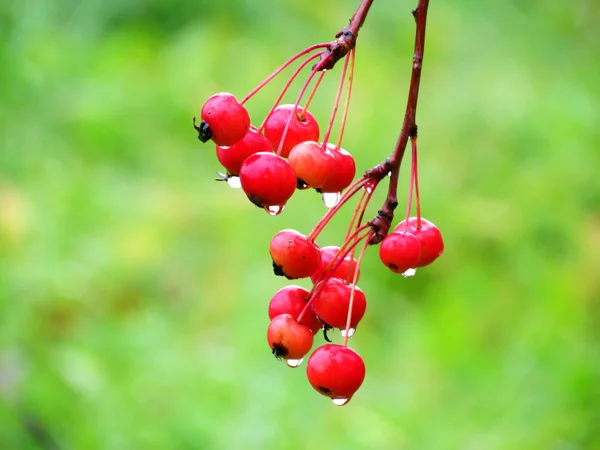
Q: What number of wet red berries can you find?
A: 14